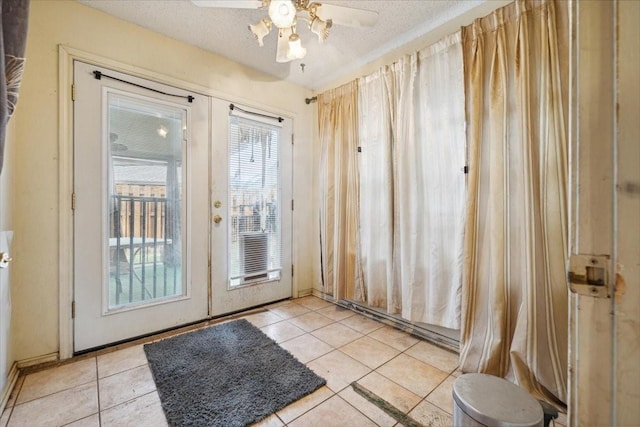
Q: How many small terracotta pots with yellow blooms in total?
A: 0